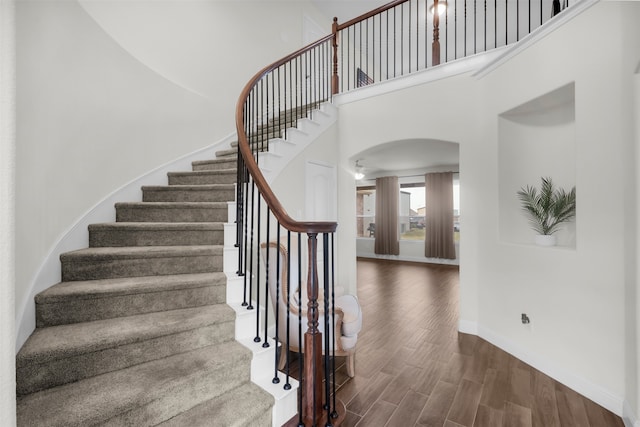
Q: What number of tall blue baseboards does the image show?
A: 0